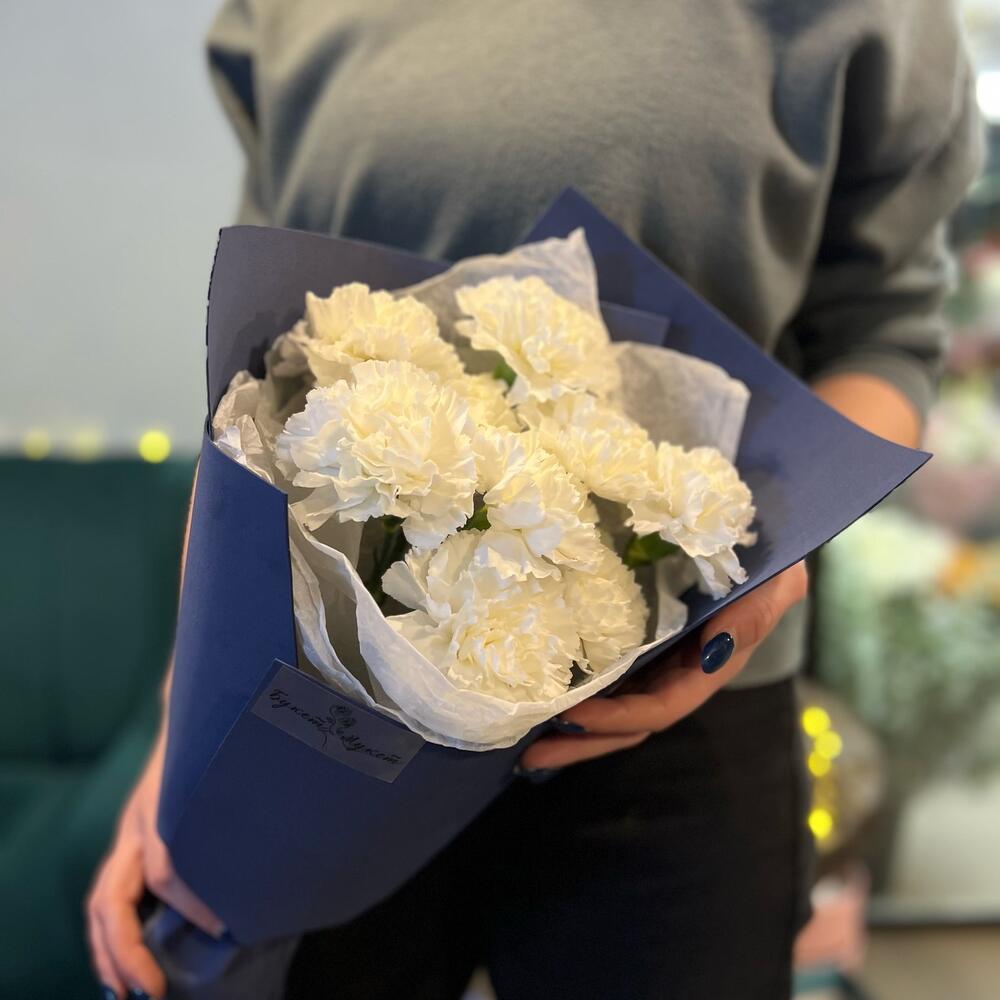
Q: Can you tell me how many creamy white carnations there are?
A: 9